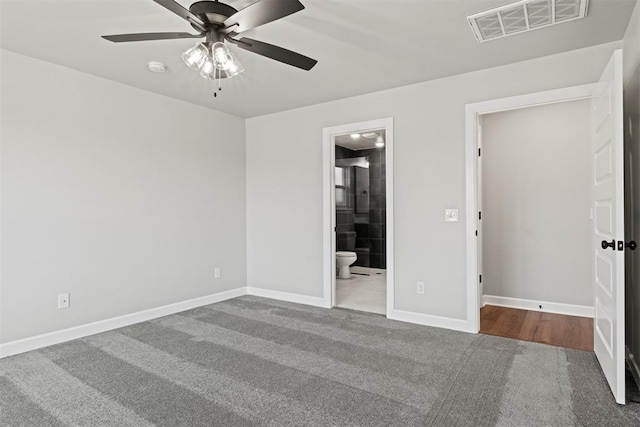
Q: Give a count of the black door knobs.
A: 2